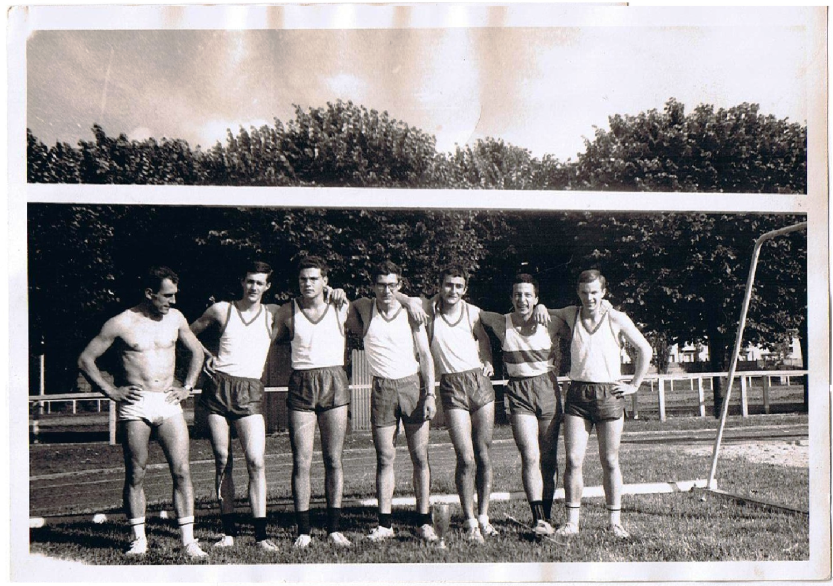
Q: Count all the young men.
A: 7